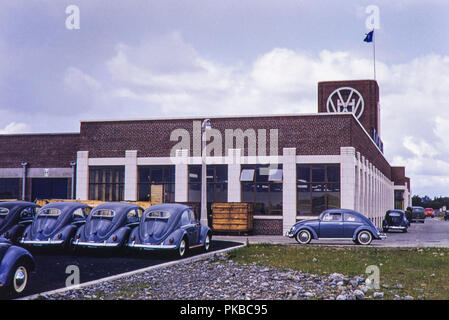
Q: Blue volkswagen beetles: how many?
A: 6